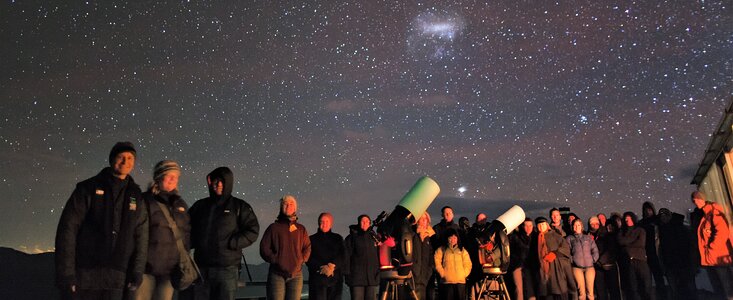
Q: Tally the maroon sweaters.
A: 1